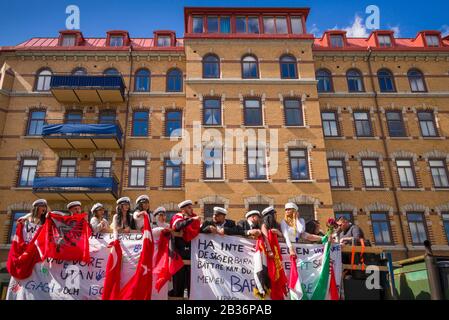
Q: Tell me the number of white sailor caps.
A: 11